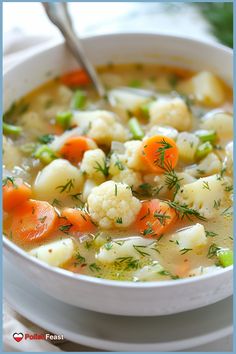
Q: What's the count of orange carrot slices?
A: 7